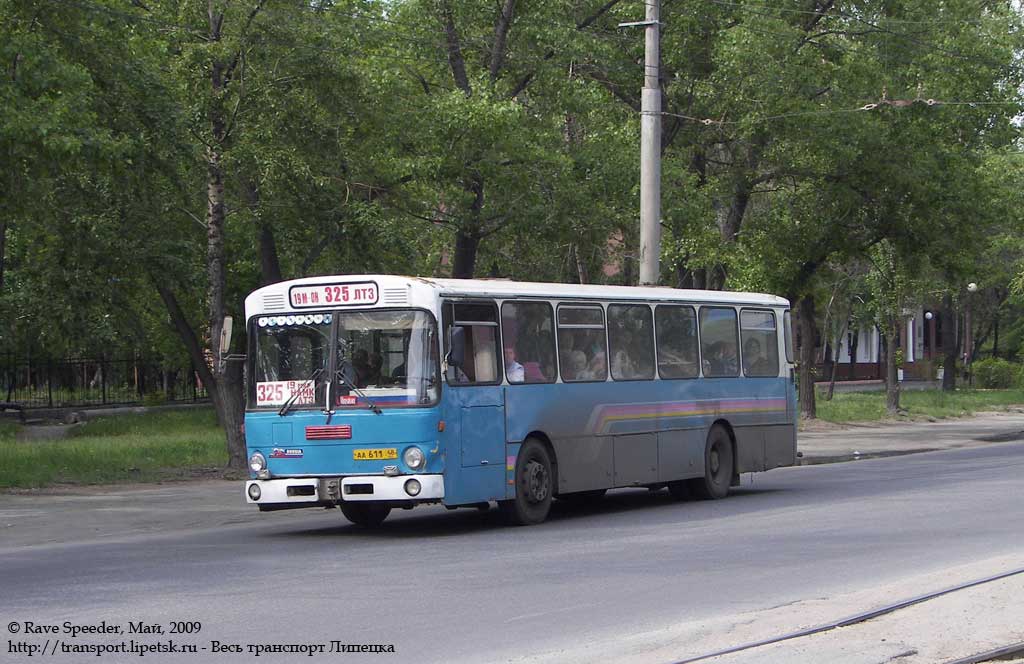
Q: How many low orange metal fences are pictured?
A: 0